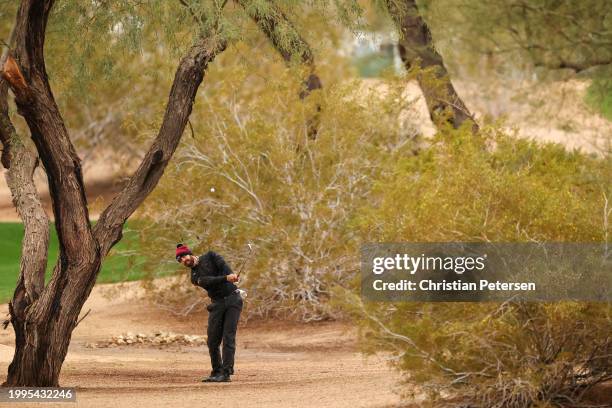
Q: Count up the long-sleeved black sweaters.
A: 1